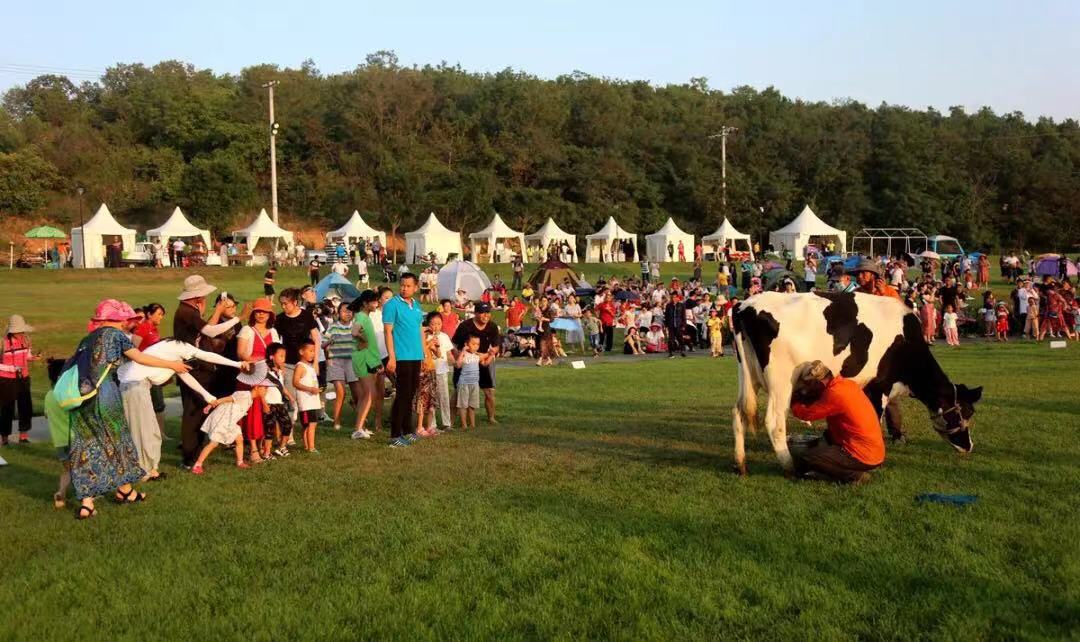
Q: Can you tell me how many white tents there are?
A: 11